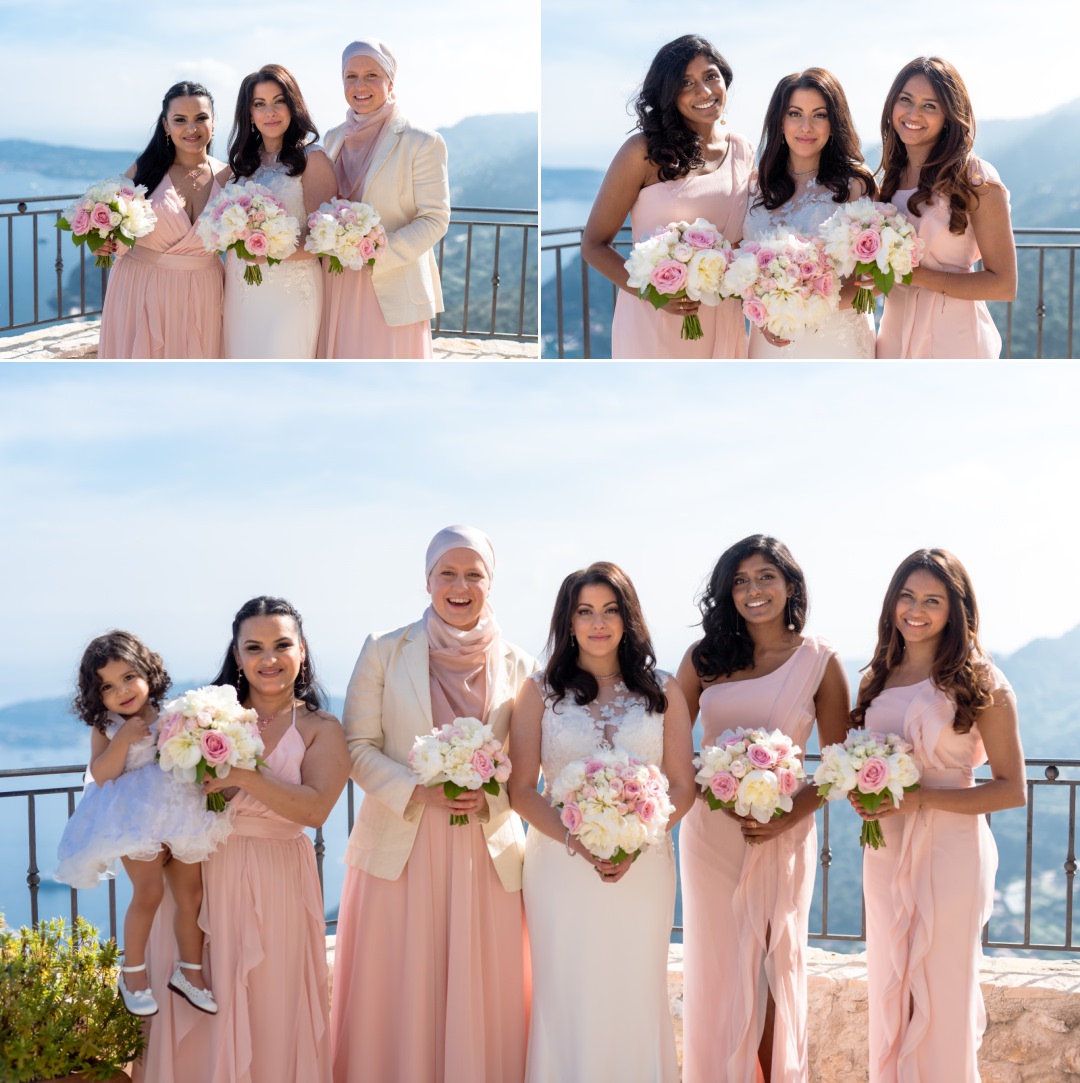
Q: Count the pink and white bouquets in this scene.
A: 11